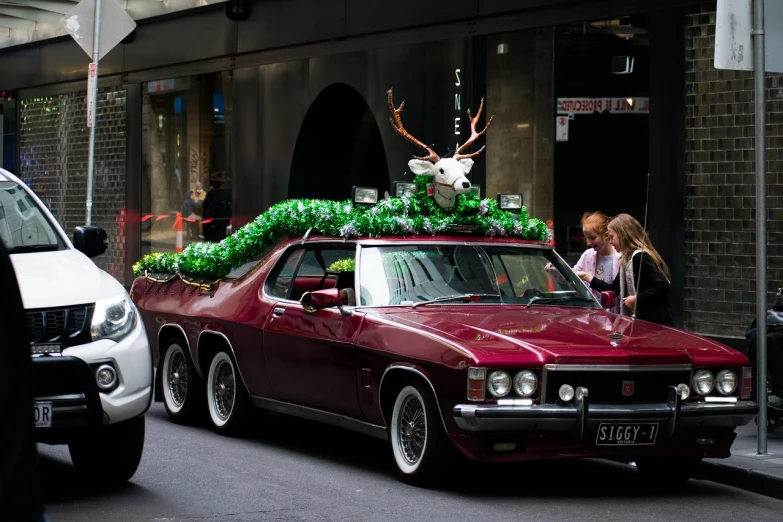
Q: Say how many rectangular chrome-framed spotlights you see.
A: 4